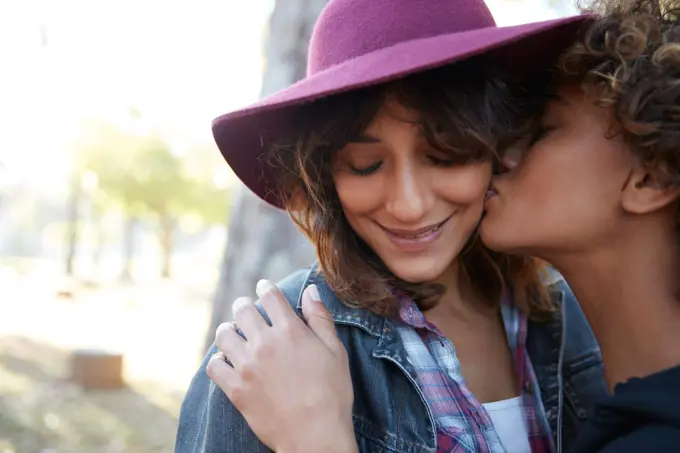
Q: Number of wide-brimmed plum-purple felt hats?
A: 1